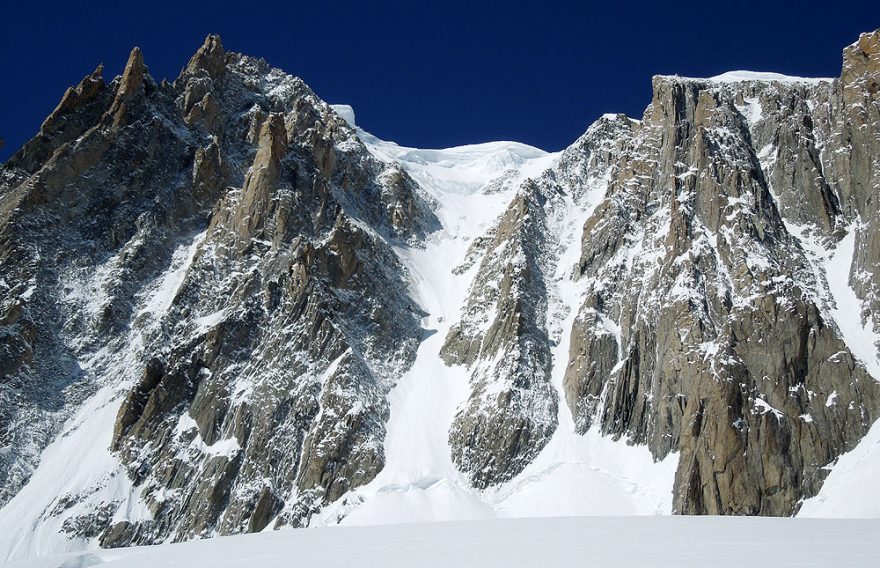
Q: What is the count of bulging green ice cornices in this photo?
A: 0